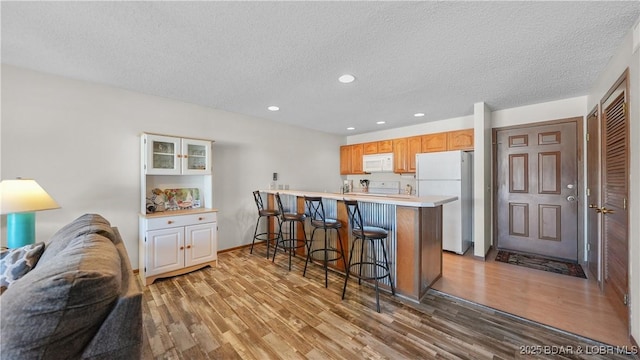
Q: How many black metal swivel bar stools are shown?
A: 4